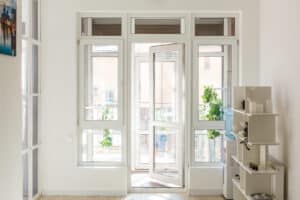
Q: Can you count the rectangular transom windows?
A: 3